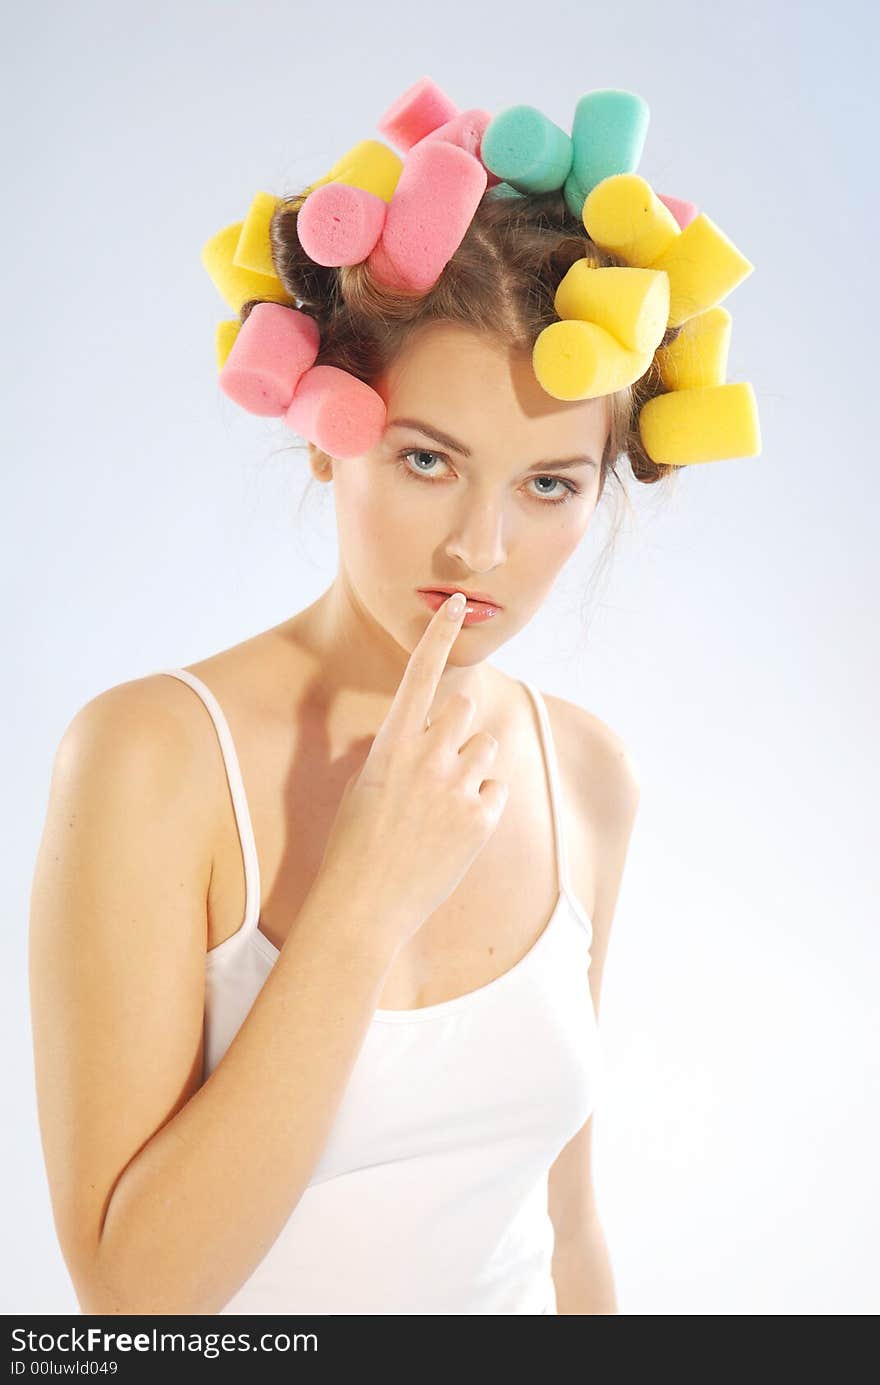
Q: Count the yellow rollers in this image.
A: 10